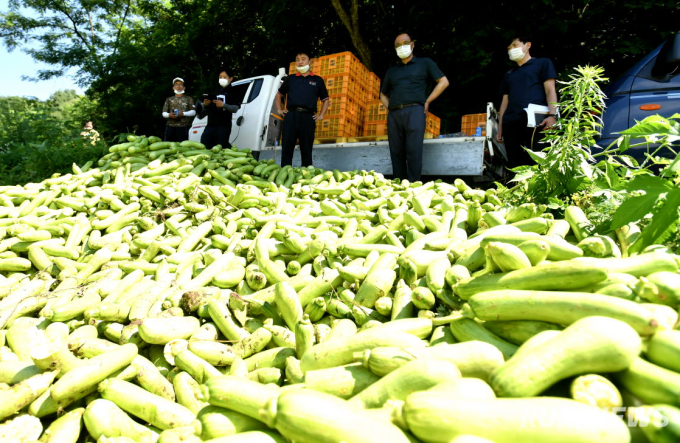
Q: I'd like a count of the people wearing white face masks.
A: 5